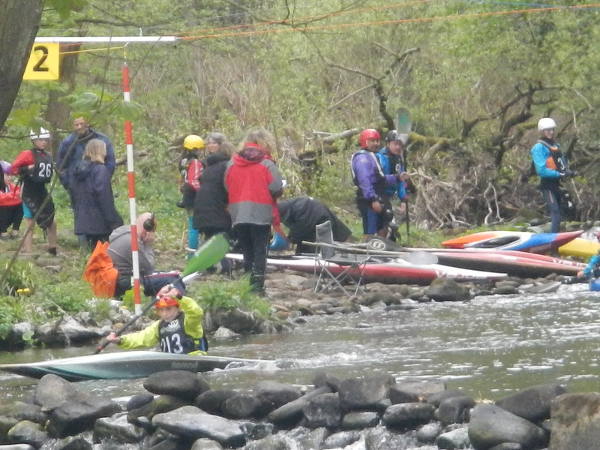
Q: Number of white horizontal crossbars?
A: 1